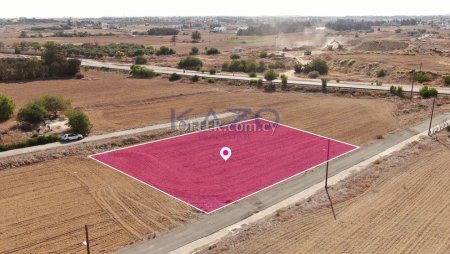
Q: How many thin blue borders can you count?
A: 0